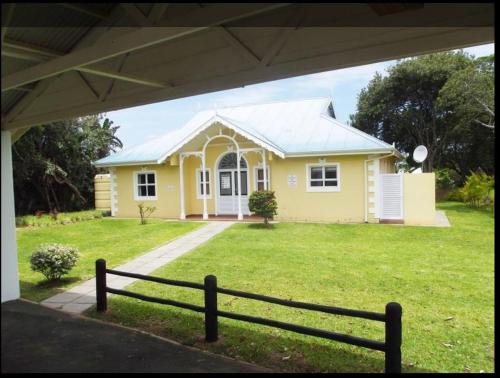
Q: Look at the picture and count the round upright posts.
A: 3